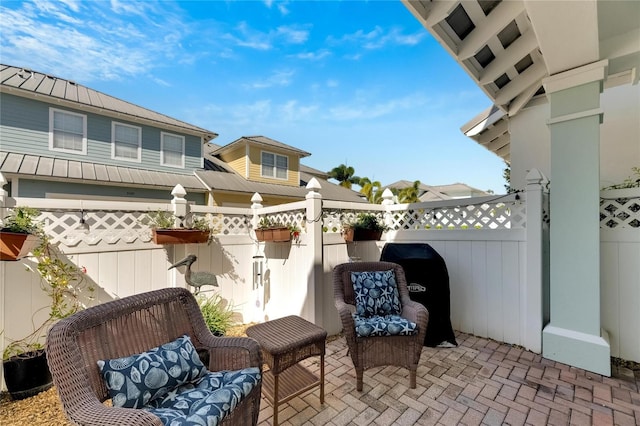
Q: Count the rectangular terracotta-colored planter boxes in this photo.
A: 4